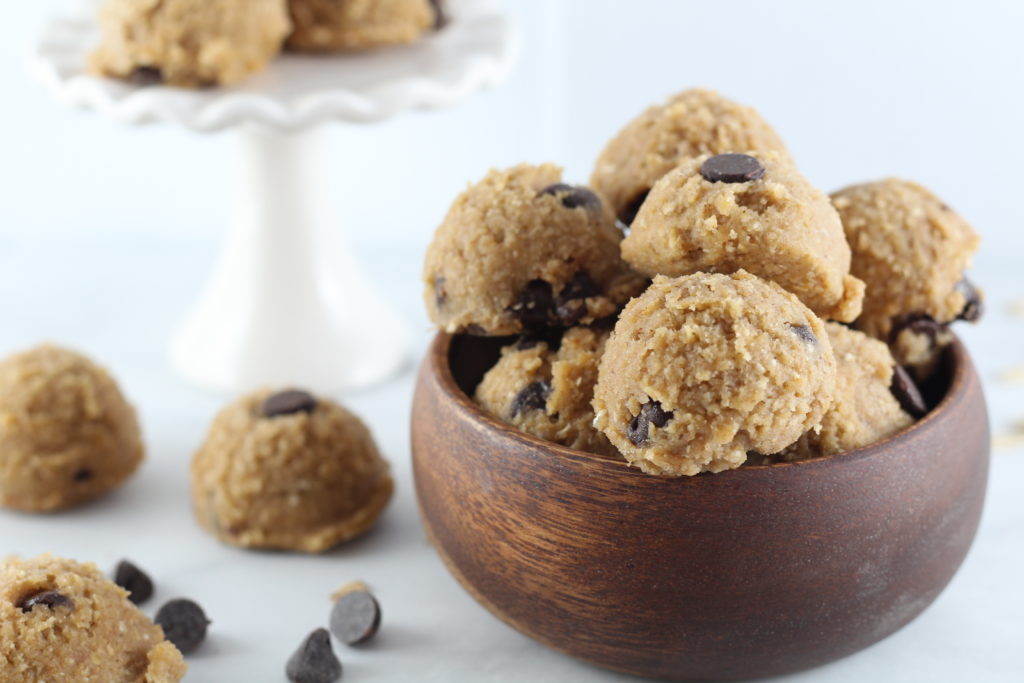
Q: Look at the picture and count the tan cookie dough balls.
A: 12